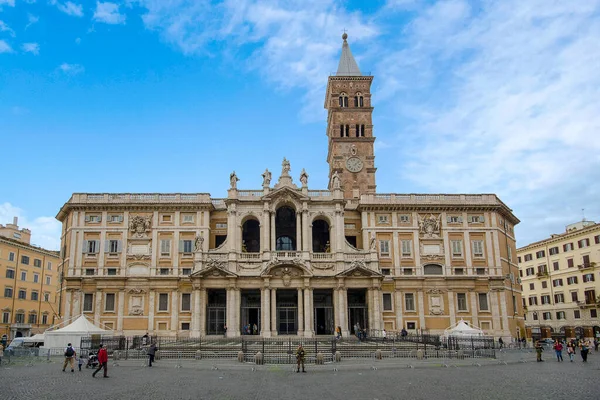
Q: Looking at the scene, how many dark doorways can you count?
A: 5